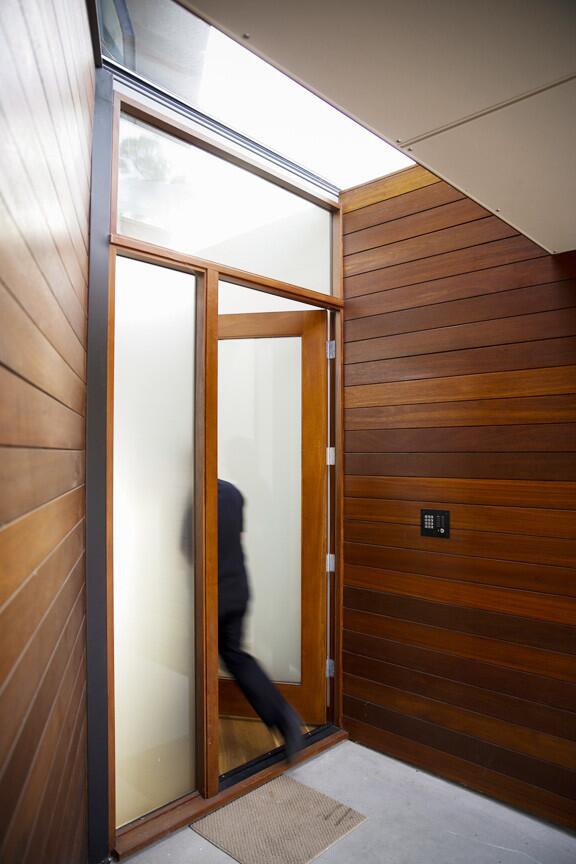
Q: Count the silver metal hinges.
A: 4